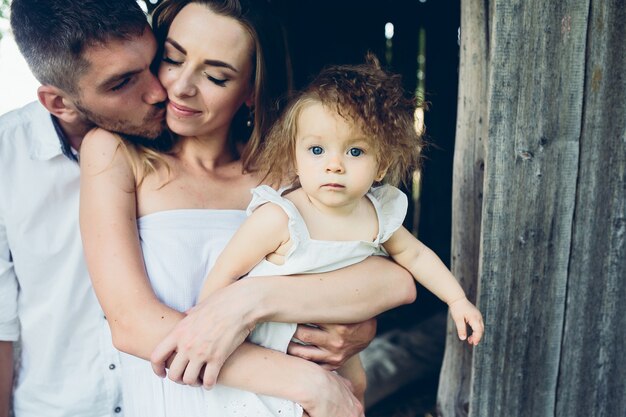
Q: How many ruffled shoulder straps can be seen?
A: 2